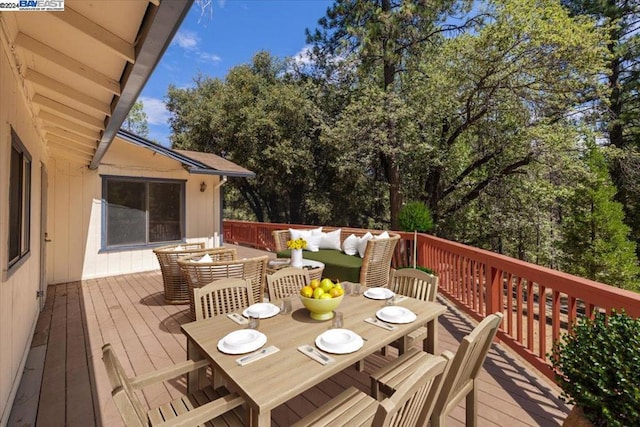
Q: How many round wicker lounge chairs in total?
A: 2